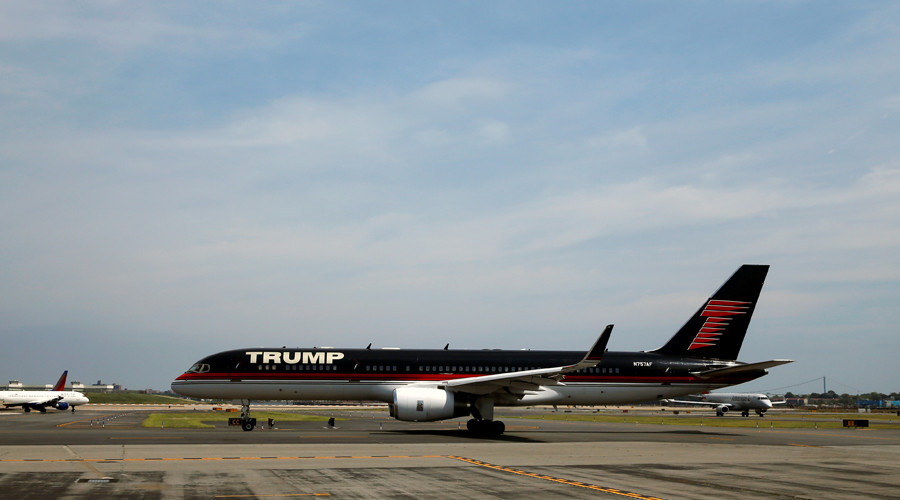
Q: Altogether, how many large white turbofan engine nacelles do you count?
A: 1